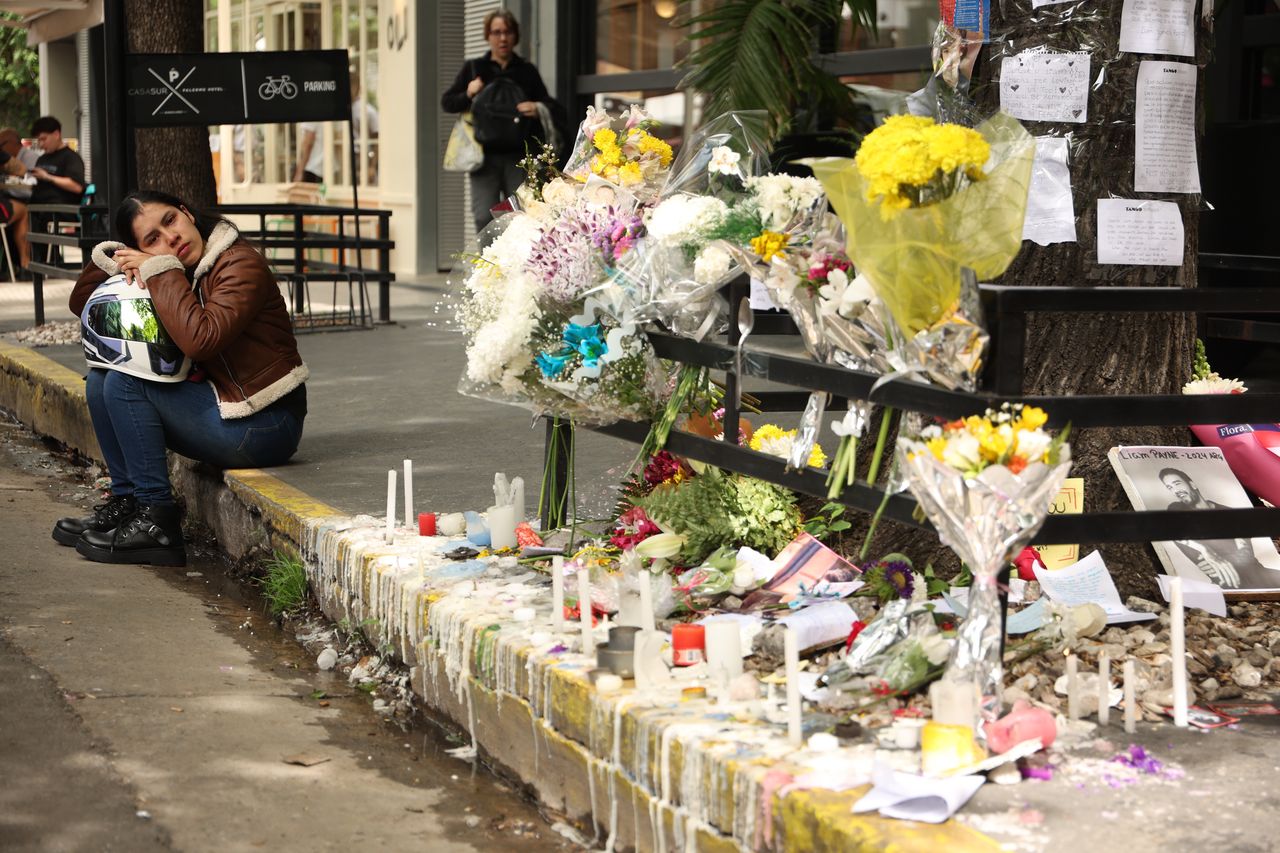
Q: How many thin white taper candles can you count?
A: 10